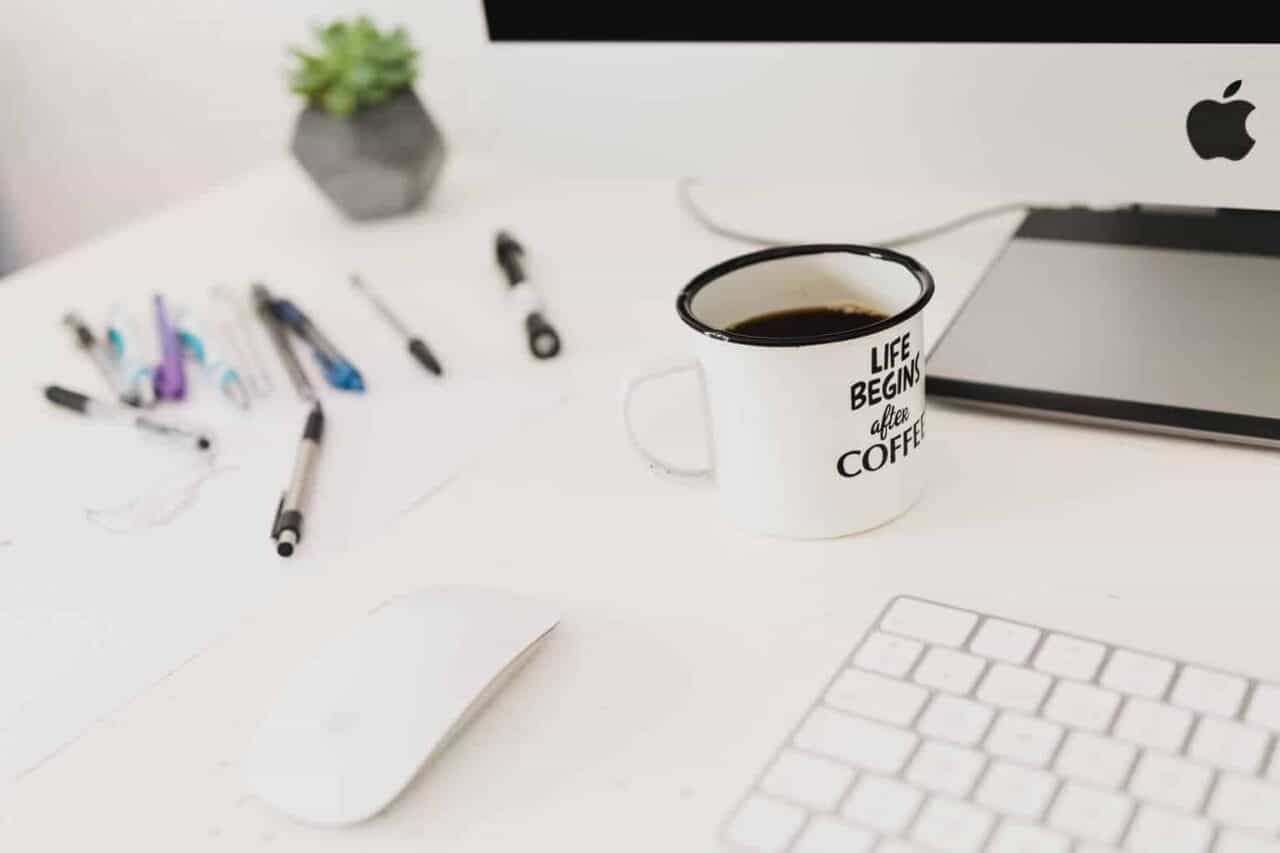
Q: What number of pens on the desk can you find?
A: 11